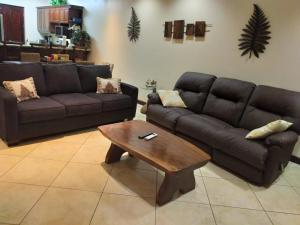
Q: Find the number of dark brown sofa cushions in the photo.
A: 12